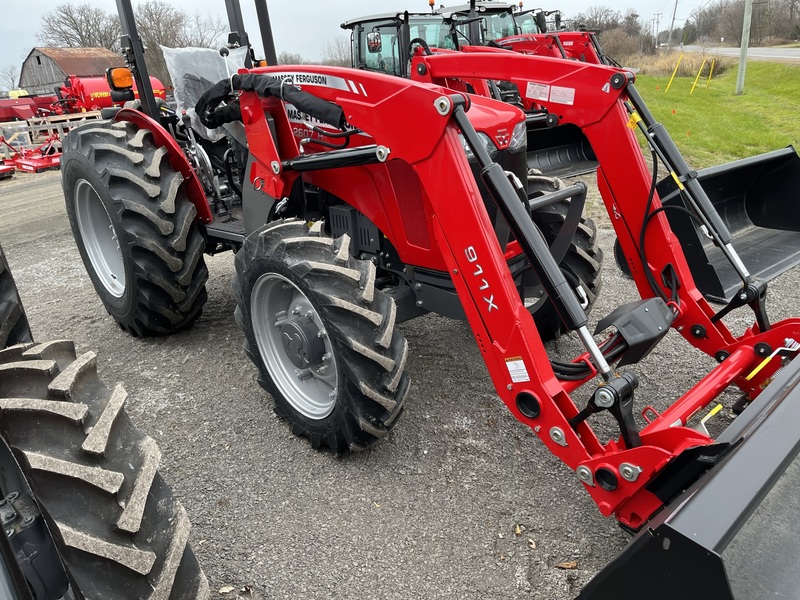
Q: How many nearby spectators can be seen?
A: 0